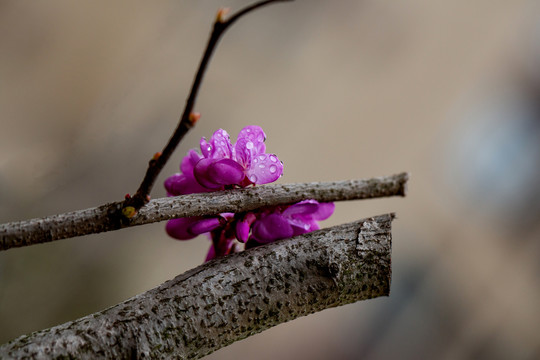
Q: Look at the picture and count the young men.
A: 0